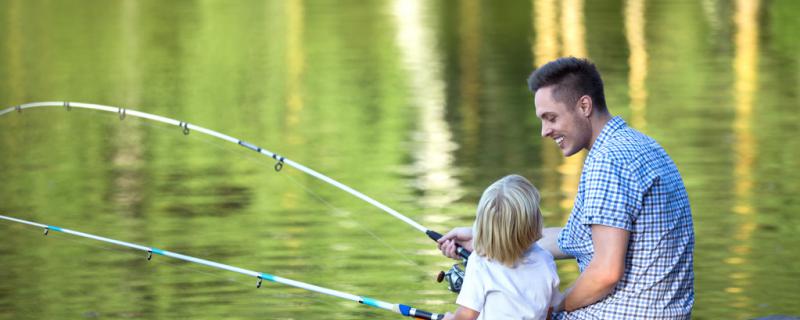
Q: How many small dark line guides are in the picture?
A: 8